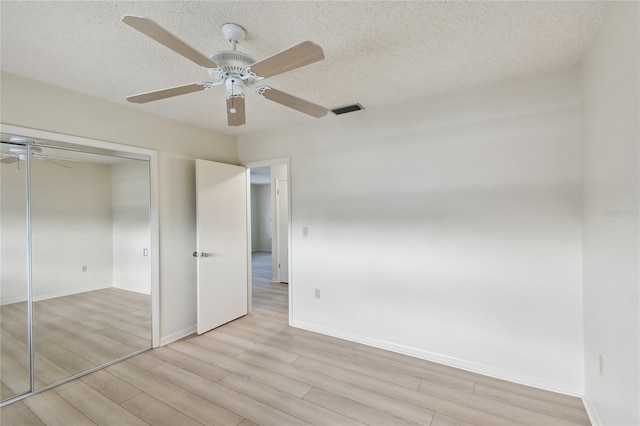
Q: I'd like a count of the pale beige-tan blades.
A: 5